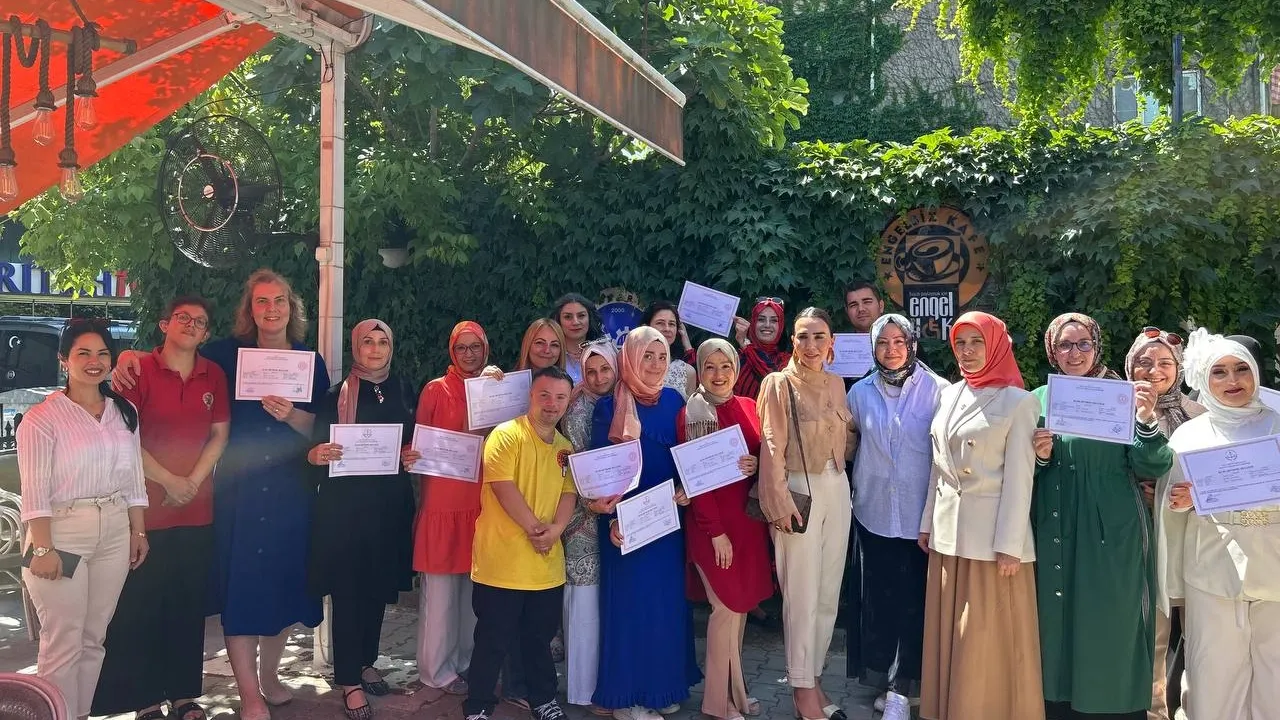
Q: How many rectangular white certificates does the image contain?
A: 12